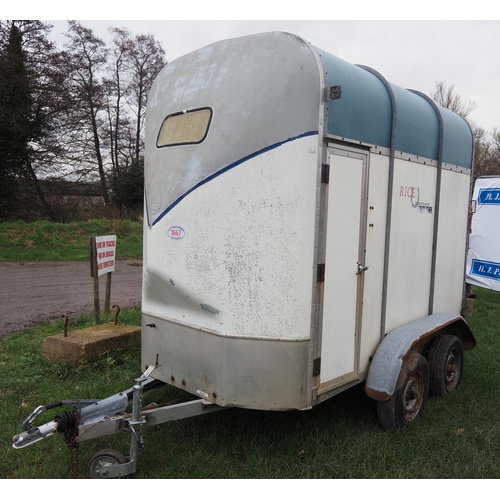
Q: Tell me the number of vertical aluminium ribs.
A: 2